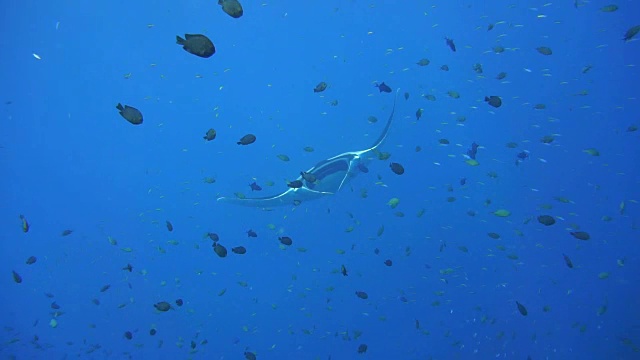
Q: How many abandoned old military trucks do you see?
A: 0